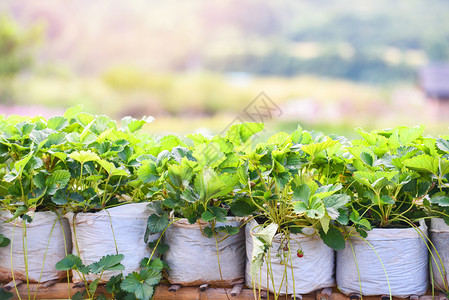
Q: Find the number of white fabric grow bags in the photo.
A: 6